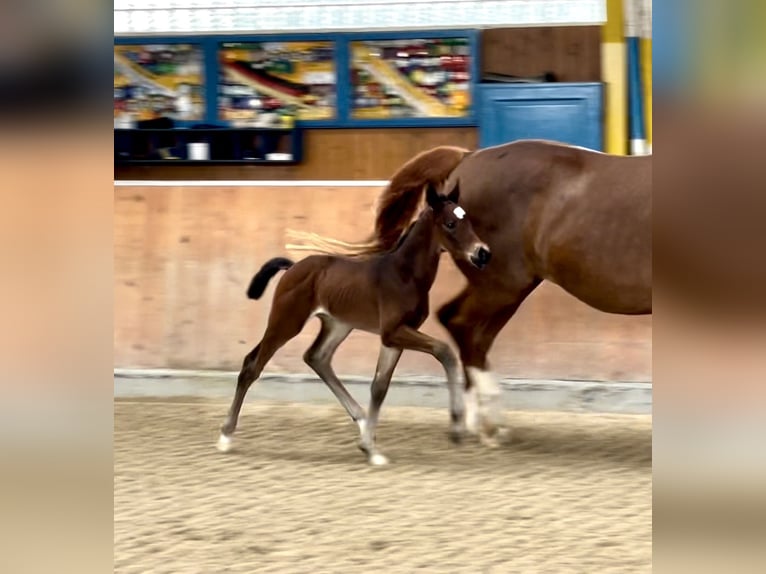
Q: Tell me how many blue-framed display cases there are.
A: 3